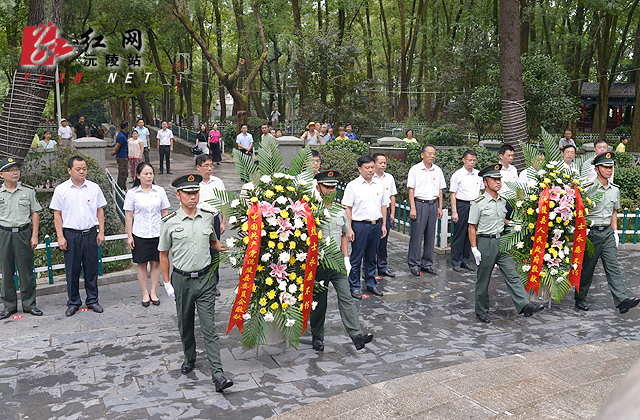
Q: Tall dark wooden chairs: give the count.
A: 0